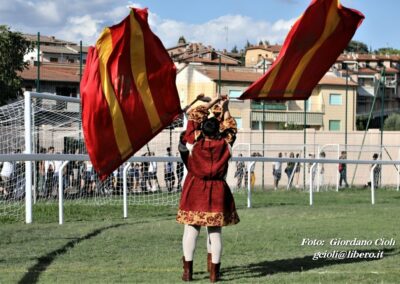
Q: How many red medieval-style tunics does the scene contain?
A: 1